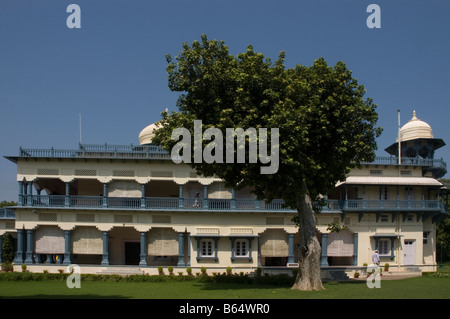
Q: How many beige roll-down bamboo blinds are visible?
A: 7